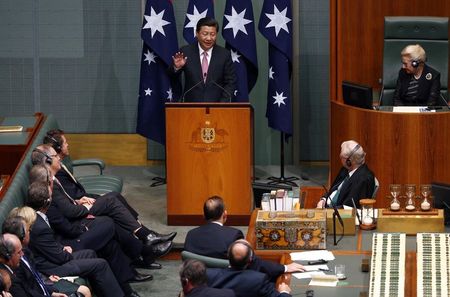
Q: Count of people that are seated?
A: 13